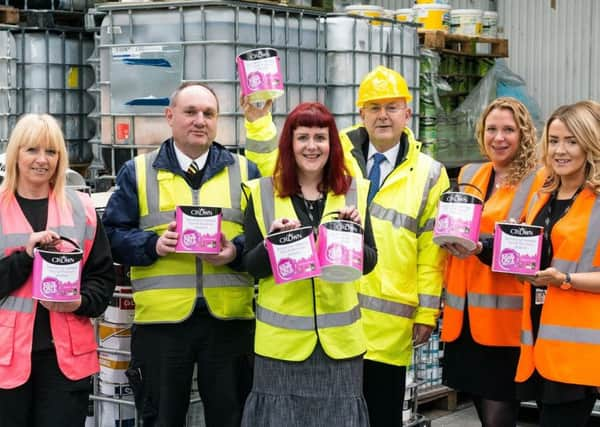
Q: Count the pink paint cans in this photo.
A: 7